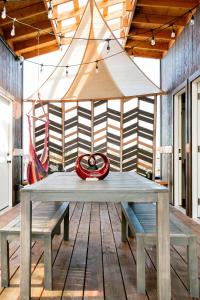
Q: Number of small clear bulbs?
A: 12